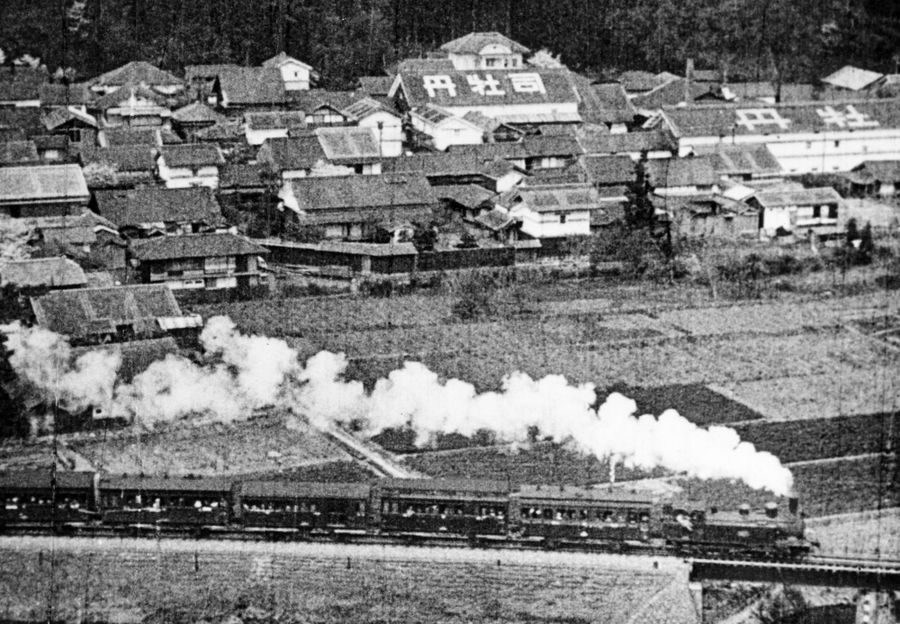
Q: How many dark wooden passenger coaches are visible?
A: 5